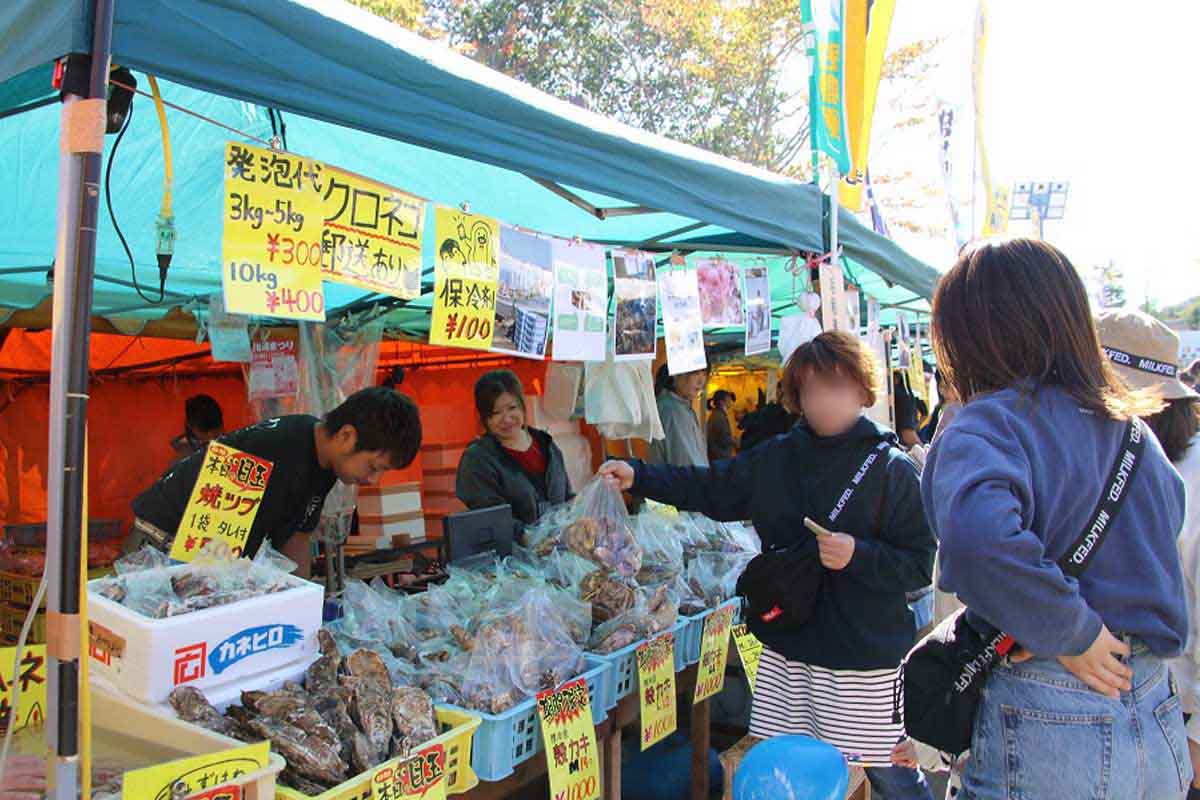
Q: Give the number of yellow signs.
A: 11